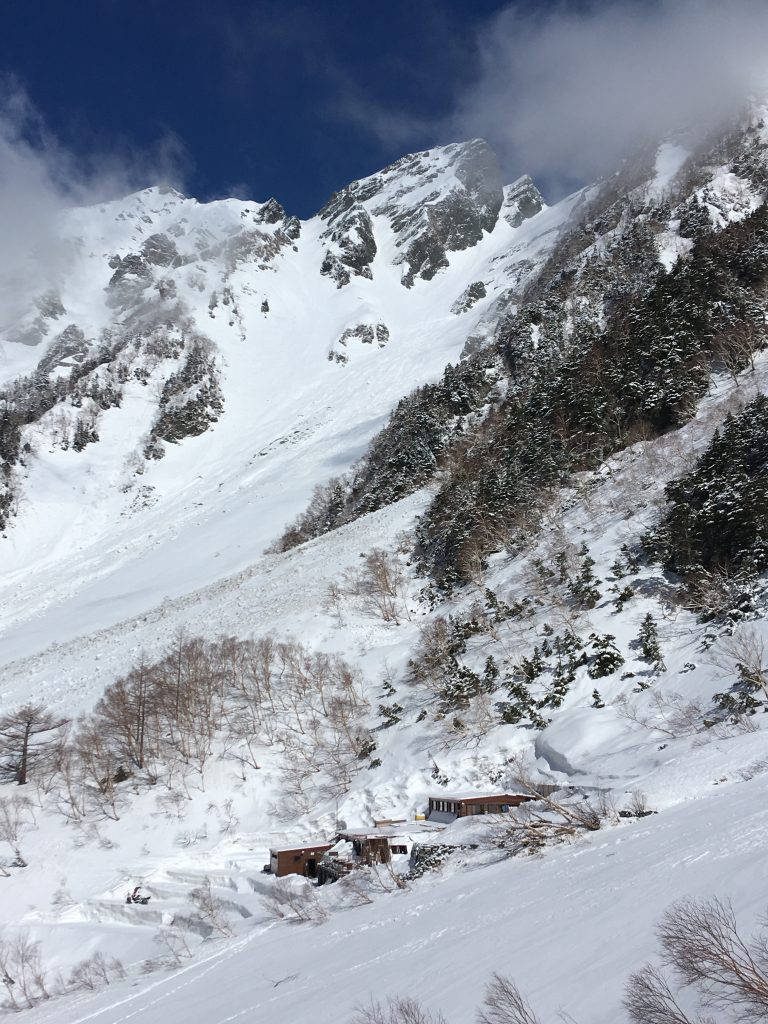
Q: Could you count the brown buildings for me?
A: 3